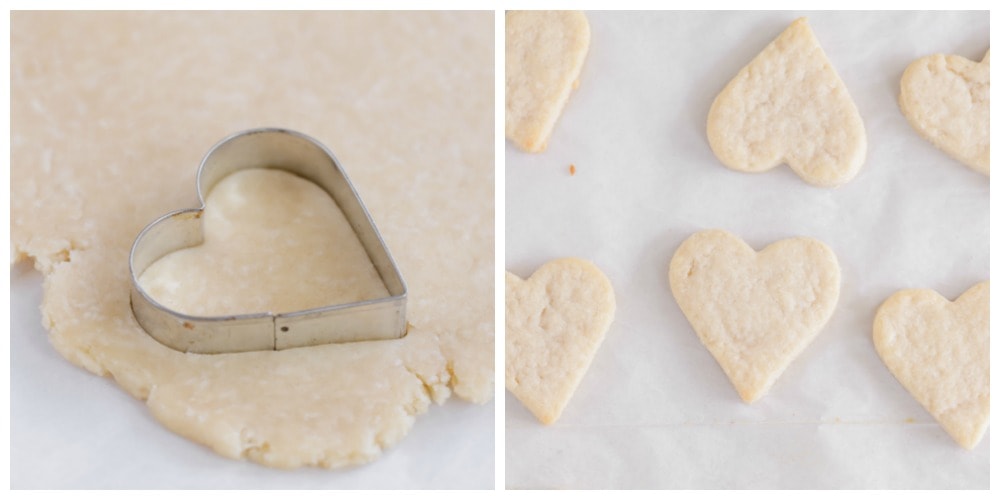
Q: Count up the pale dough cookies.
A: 6